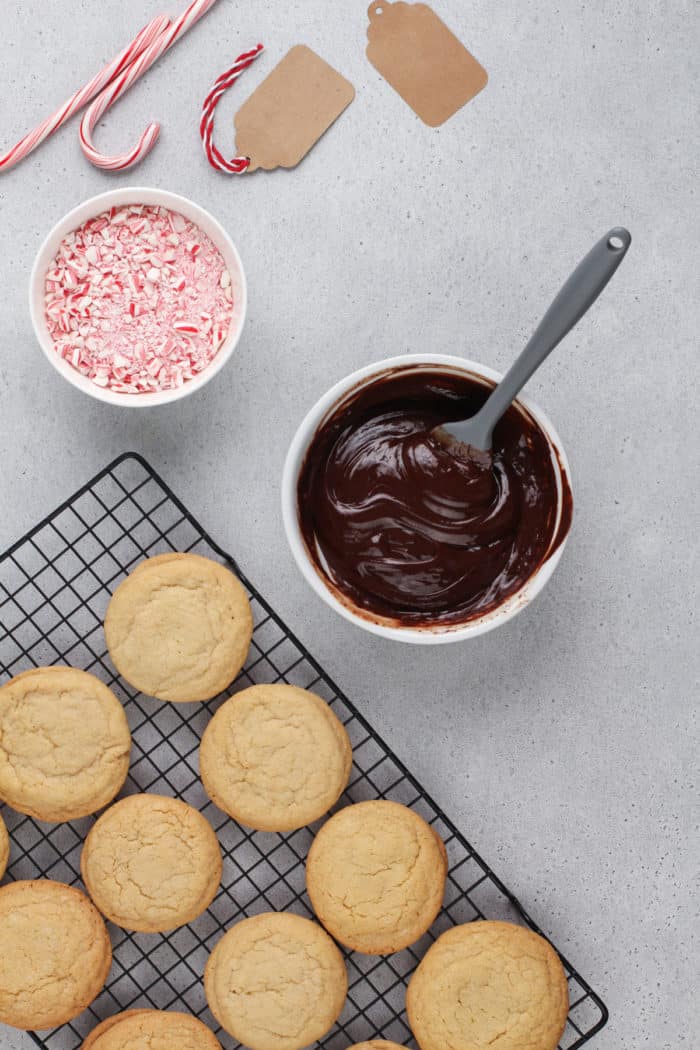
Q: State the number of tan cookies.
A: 11